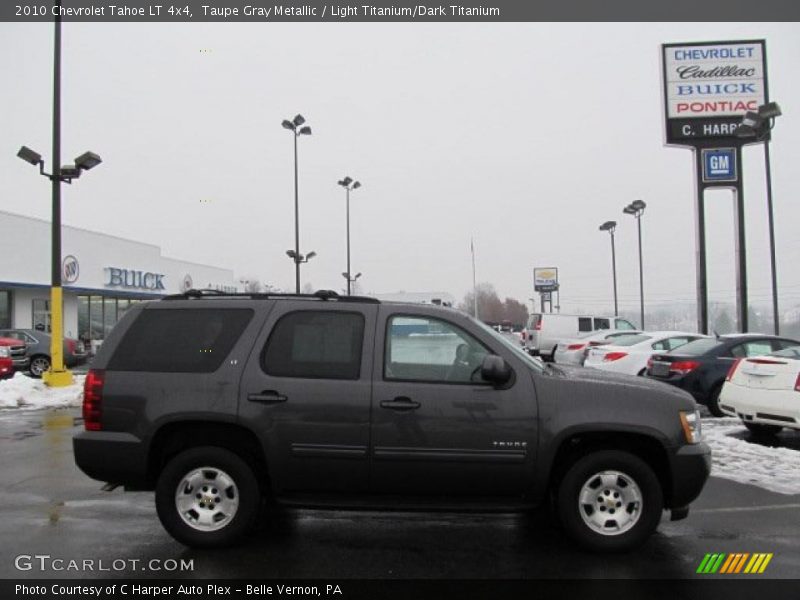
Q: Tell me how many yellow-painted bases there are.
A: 1